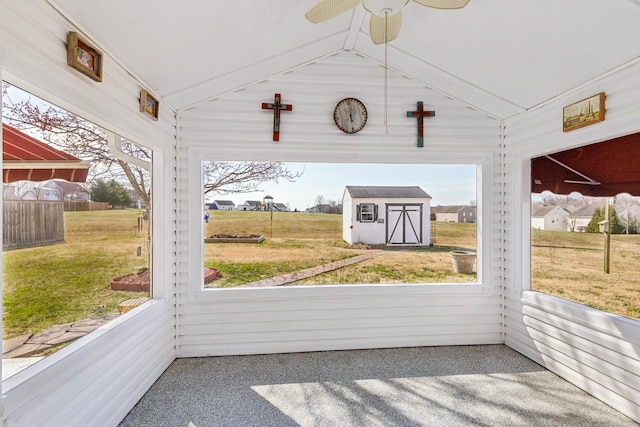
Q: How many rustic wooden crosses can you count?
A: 2